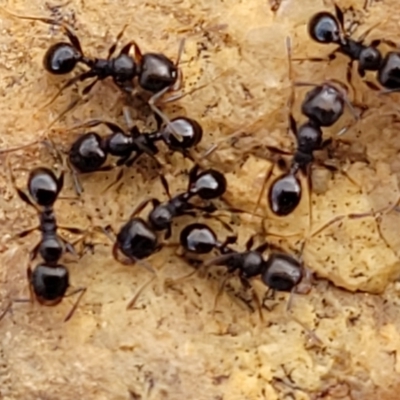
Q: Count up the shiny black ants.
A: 7